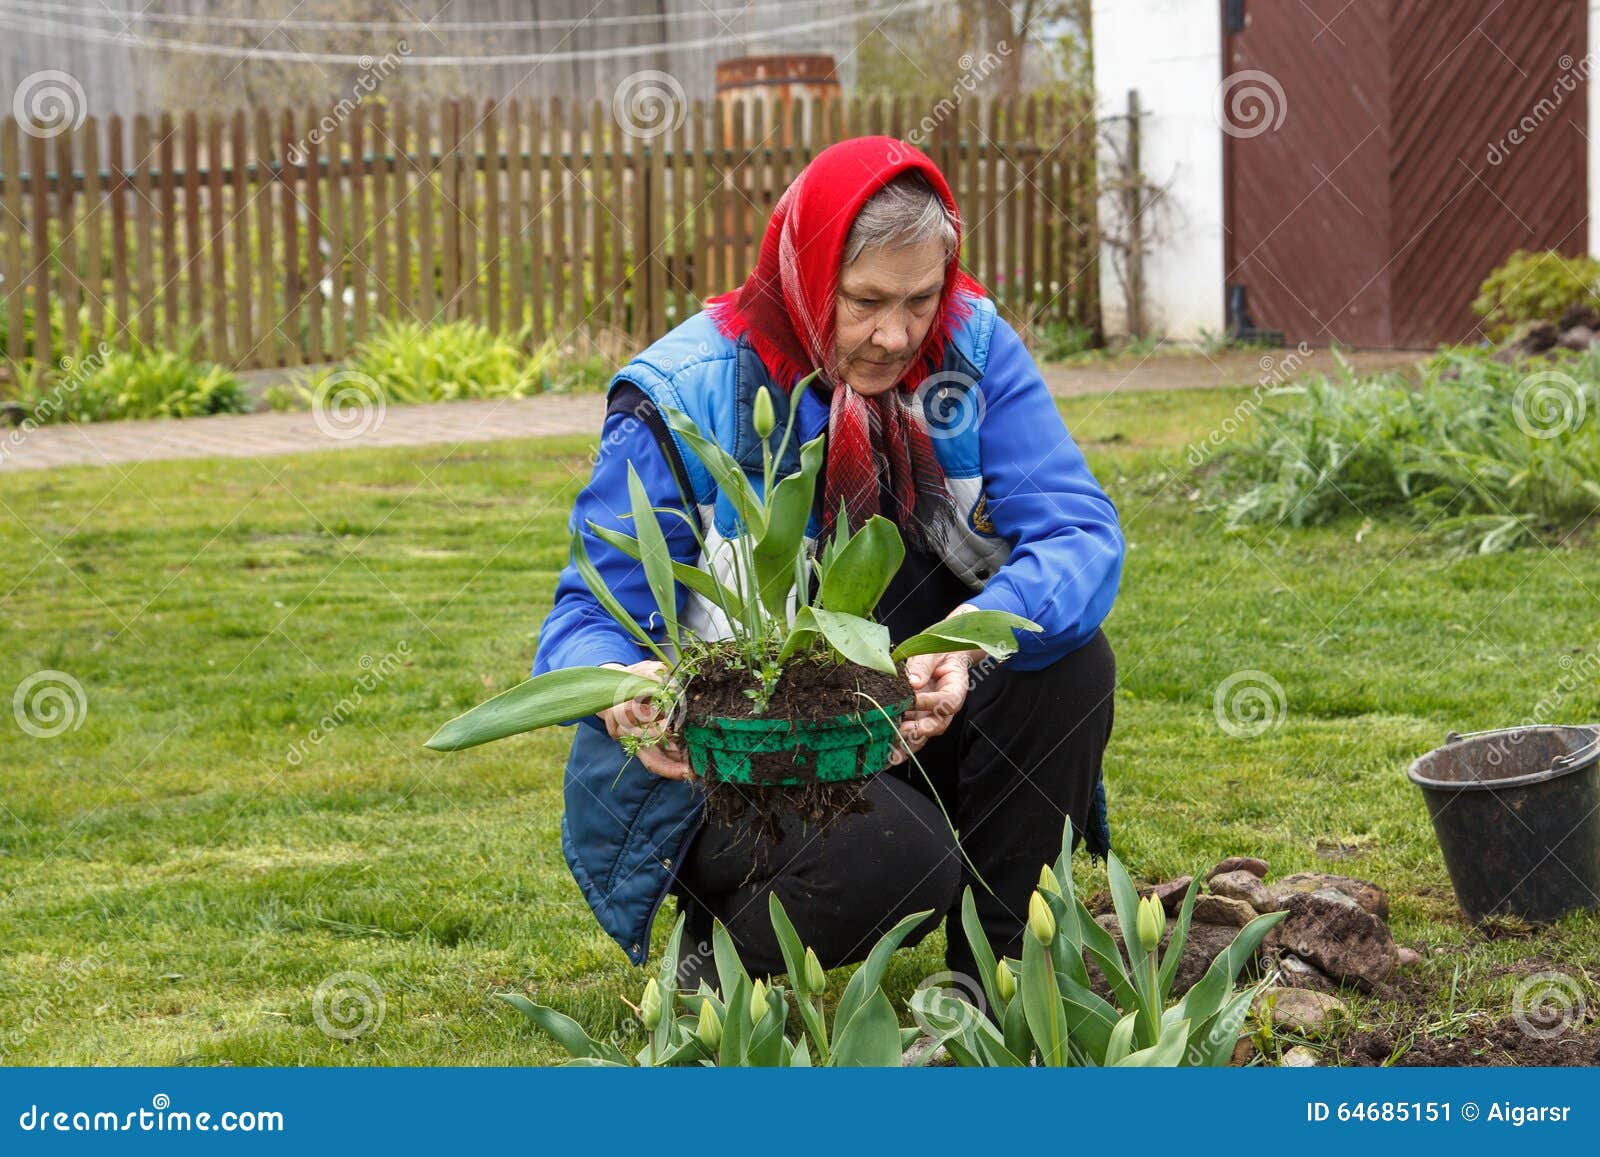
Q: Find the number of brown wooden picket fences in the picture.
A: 1